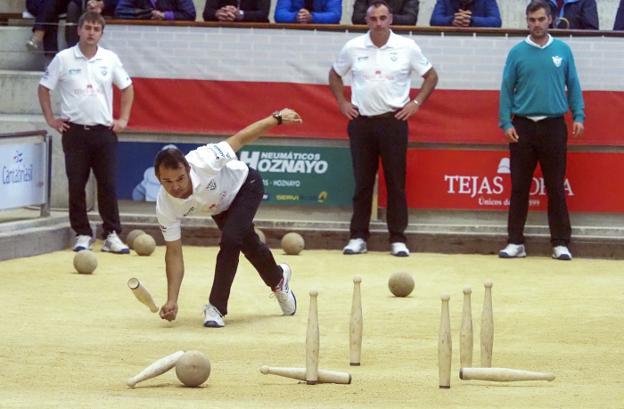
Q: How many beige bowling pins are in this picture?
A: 9